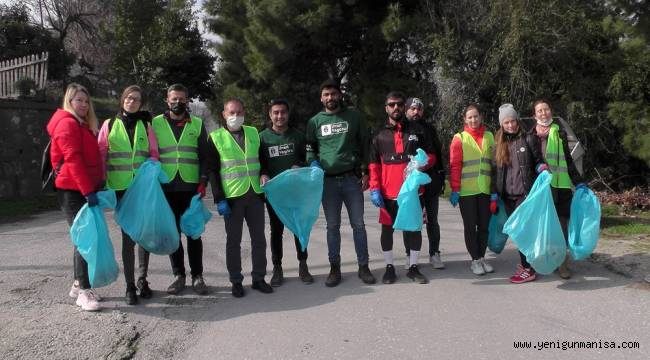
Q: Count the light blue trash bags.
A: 8